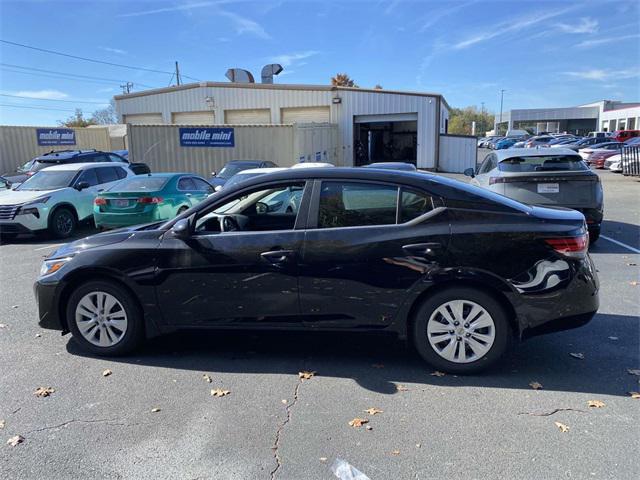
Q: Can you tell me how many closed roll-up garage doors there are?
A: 4